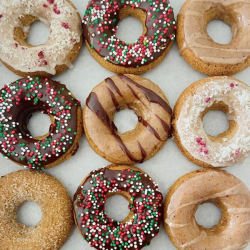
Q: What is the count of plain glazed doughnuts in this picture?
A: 2